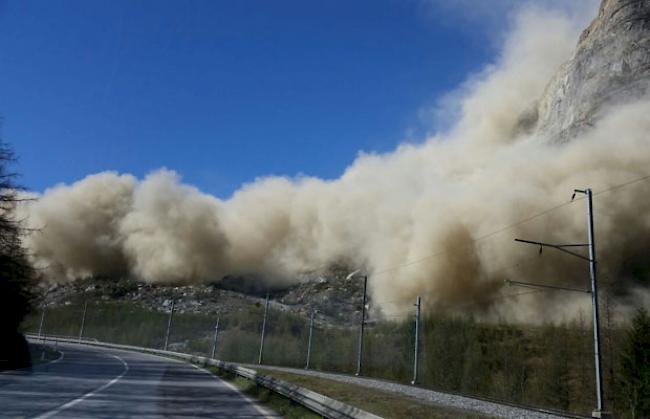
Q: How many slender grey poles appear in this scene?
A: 9